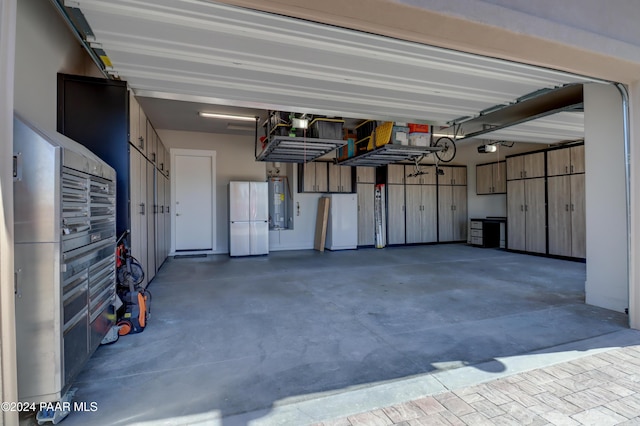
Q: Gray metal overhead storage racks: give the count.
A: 2